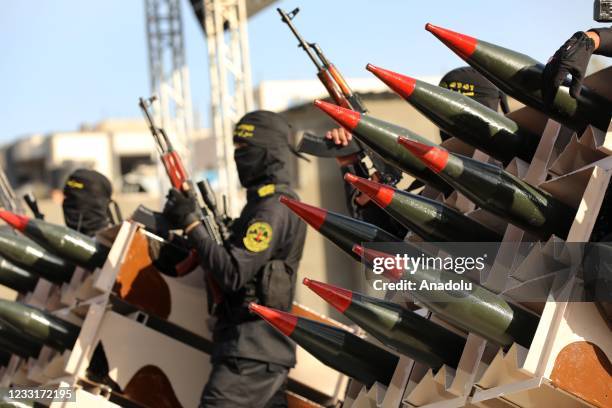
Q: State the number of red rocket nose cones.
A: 10